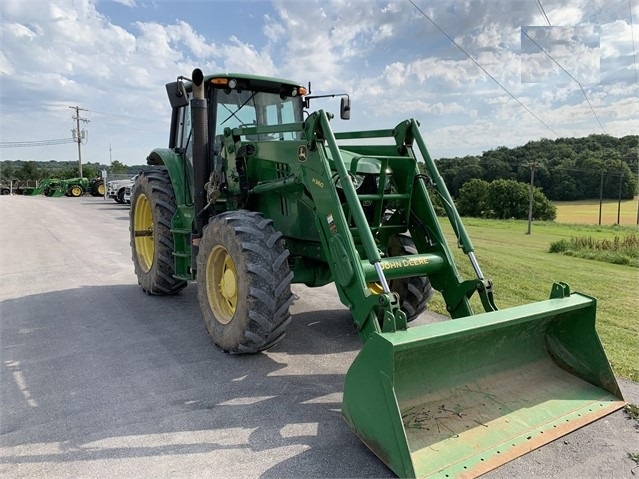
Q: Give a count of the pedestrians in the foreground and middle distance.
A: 0